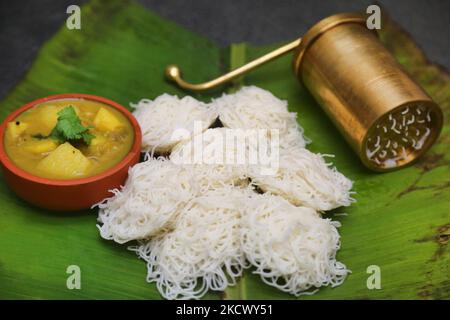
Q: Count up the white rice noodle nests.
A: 7